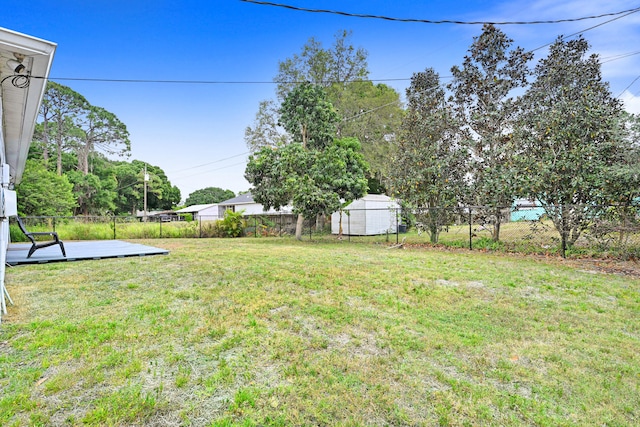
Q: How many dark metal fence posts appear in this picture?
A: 11